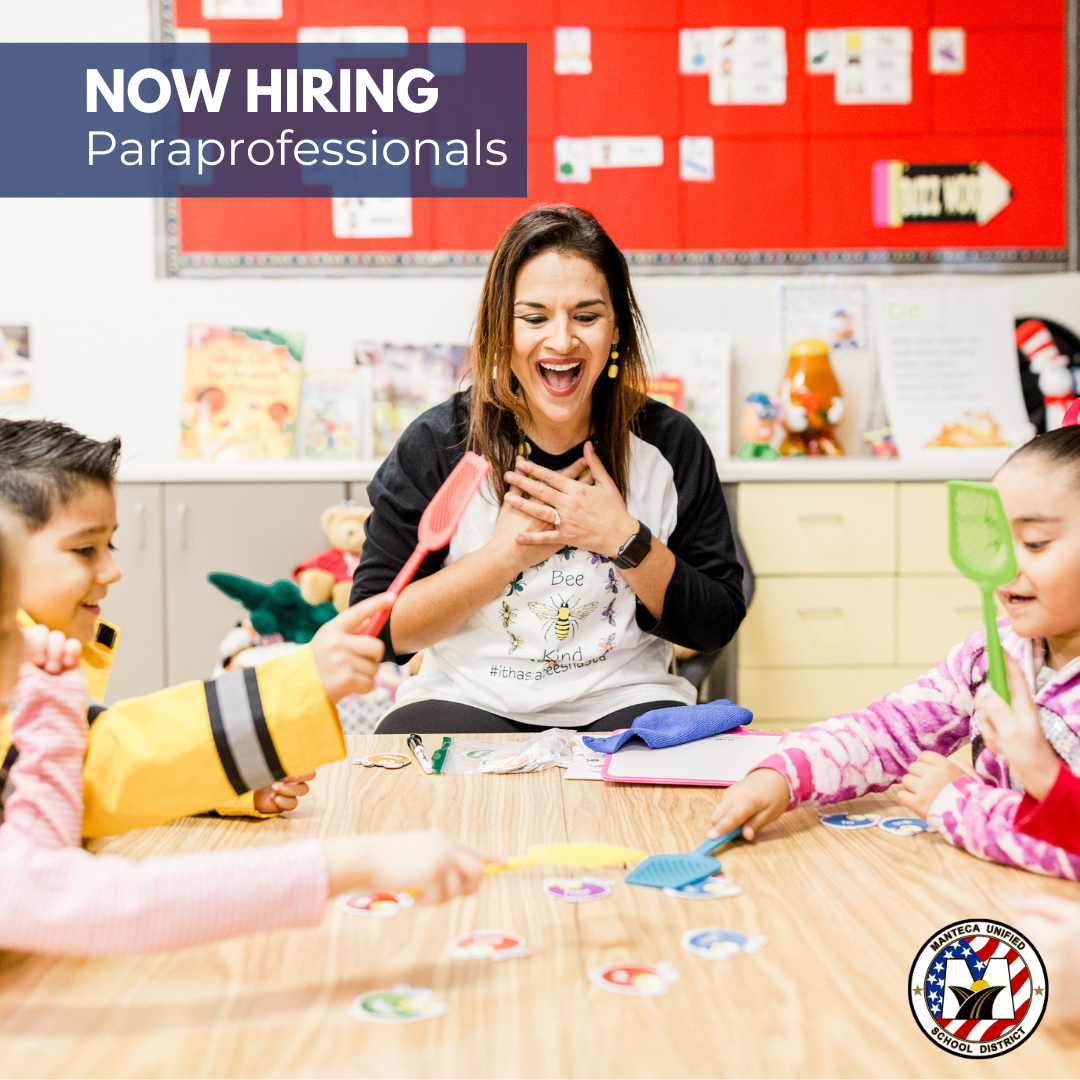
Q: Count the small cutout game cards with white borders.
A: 10